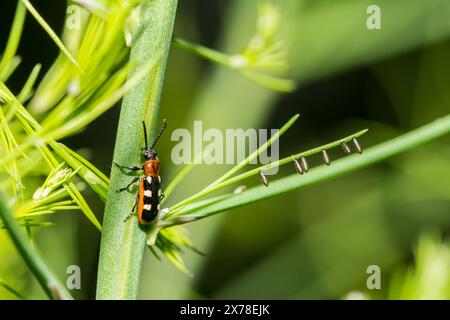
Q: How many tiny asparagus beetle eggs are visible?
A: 6